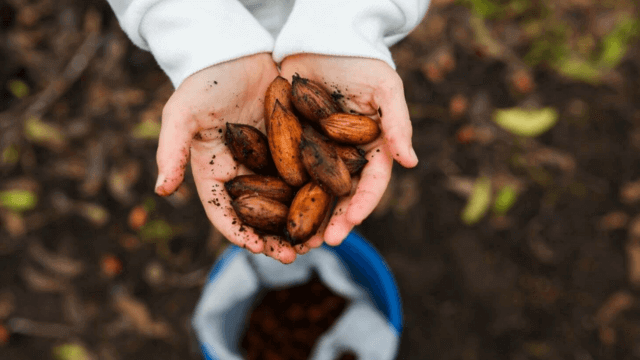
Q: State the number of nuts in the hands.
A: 10